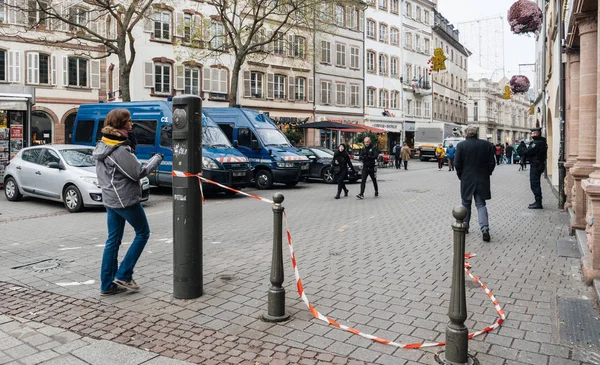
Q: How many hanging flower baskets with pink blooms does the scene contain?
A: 2